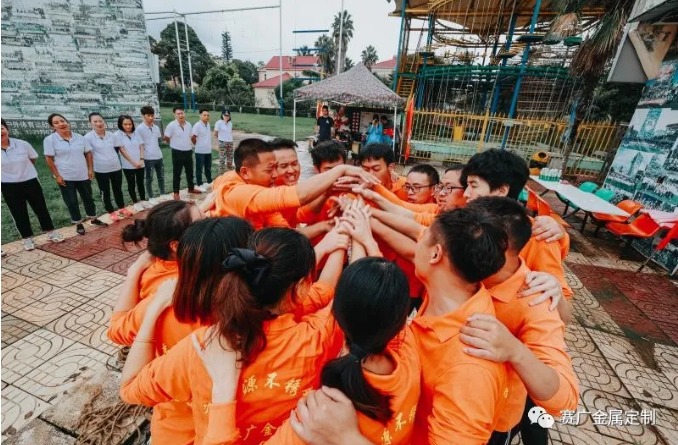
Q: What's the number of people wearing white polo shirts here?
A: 8